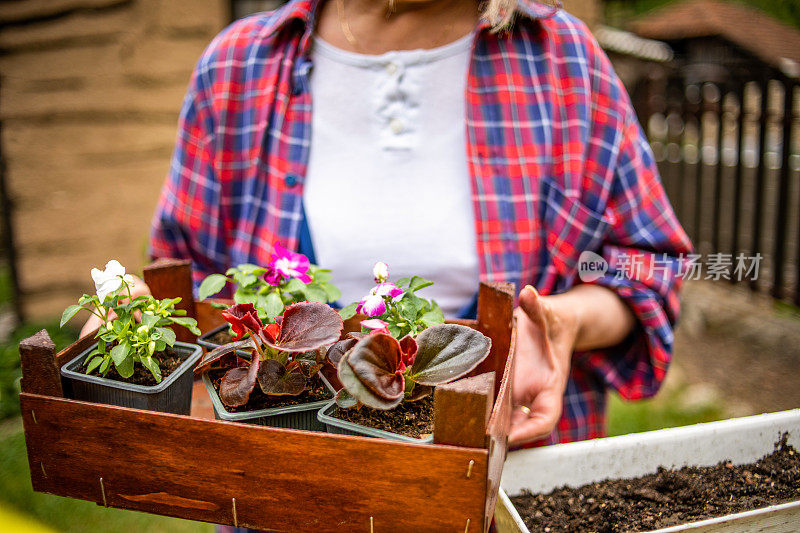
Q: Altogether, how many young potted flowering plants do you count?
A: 5